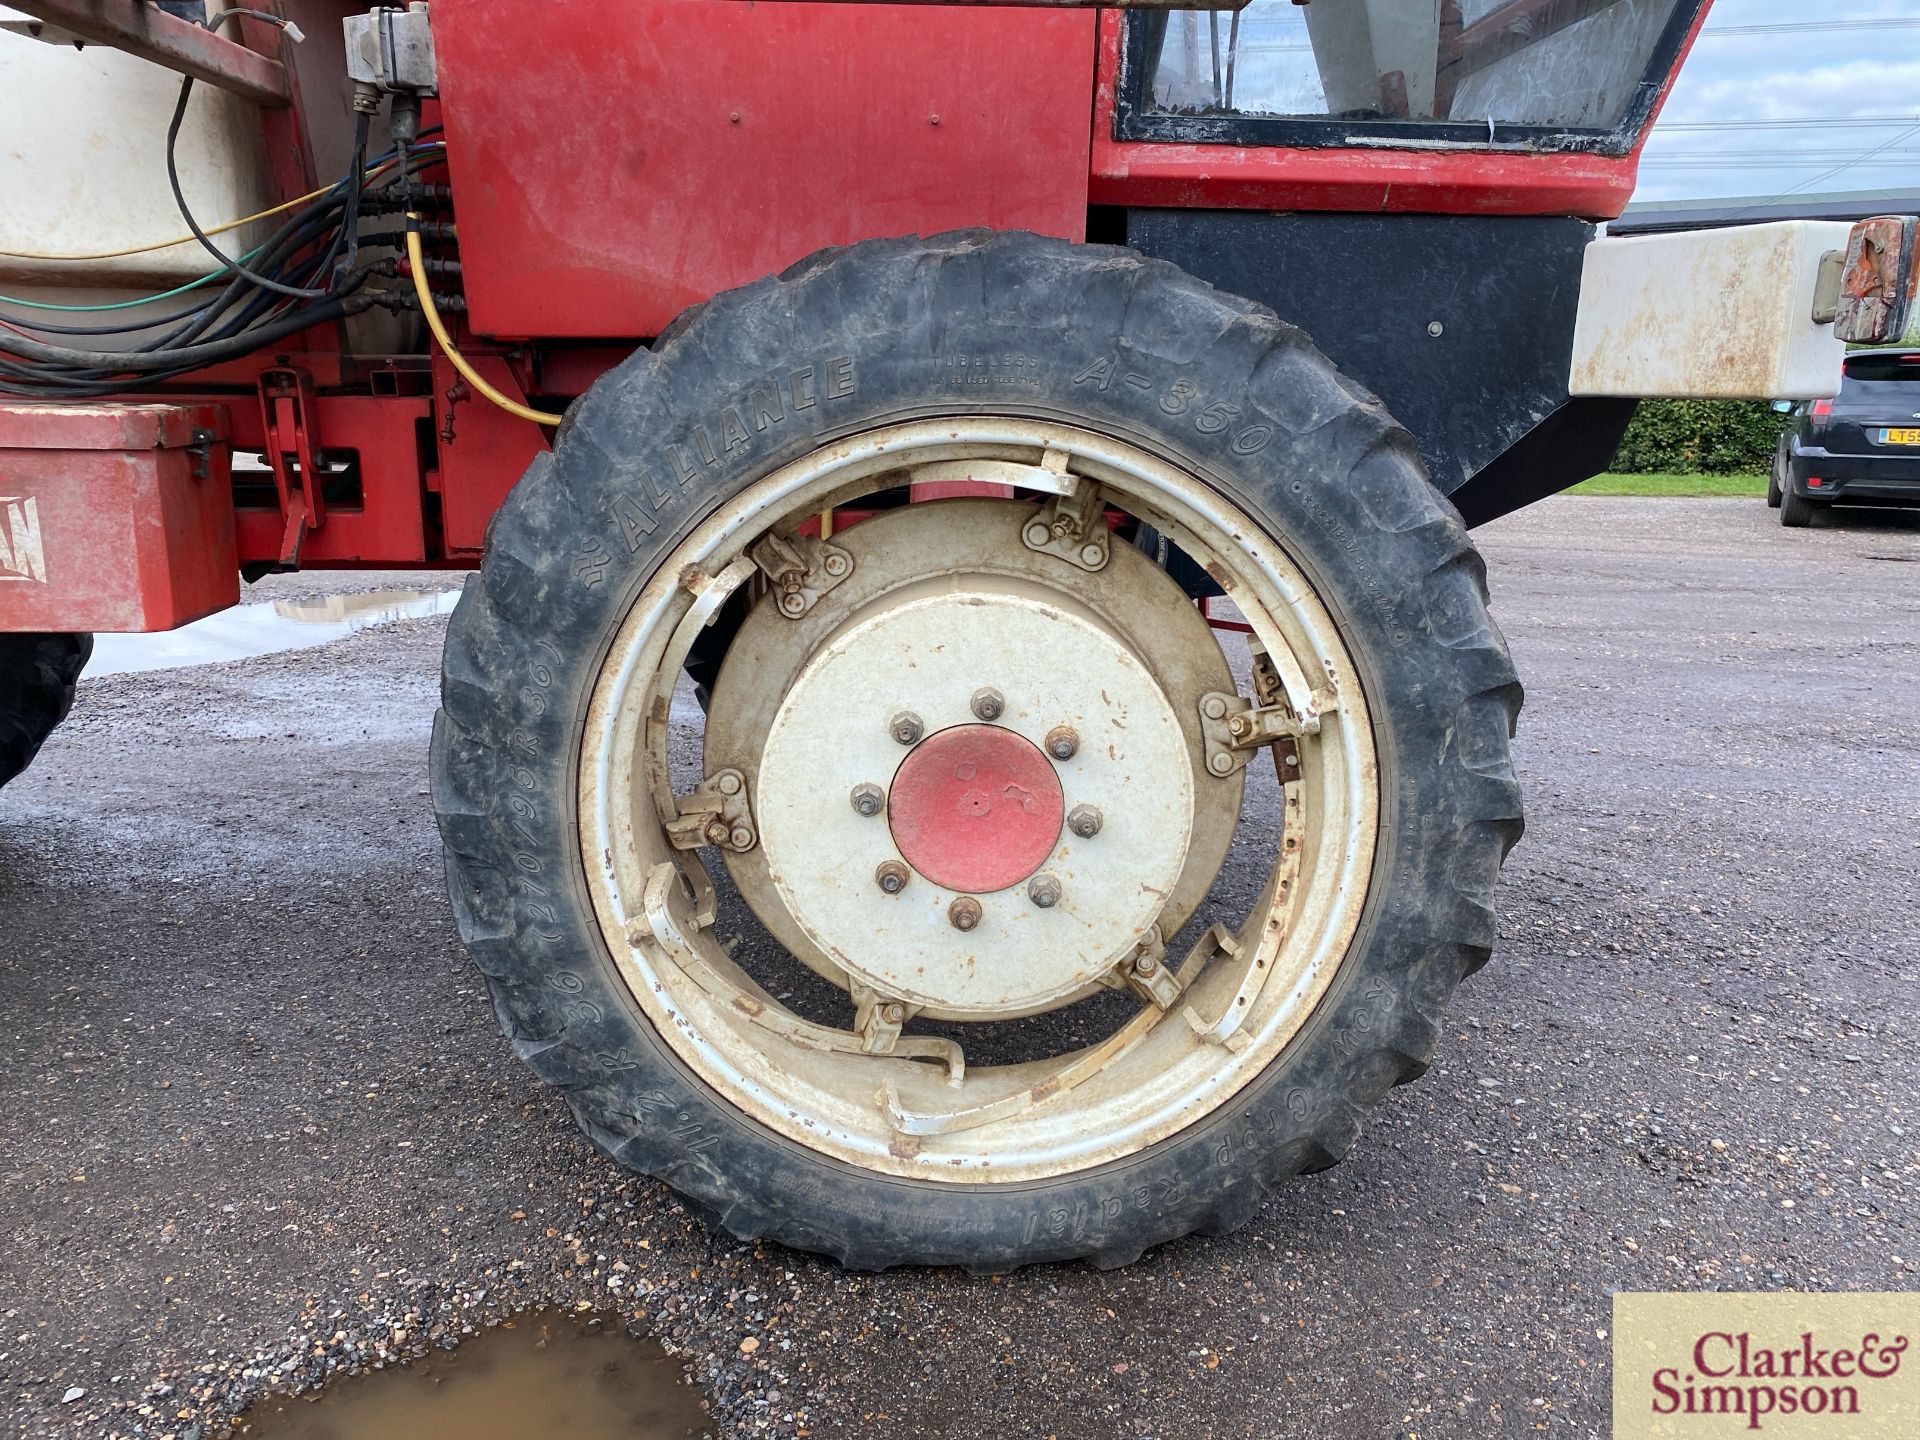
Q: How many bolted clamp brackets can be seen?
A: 6